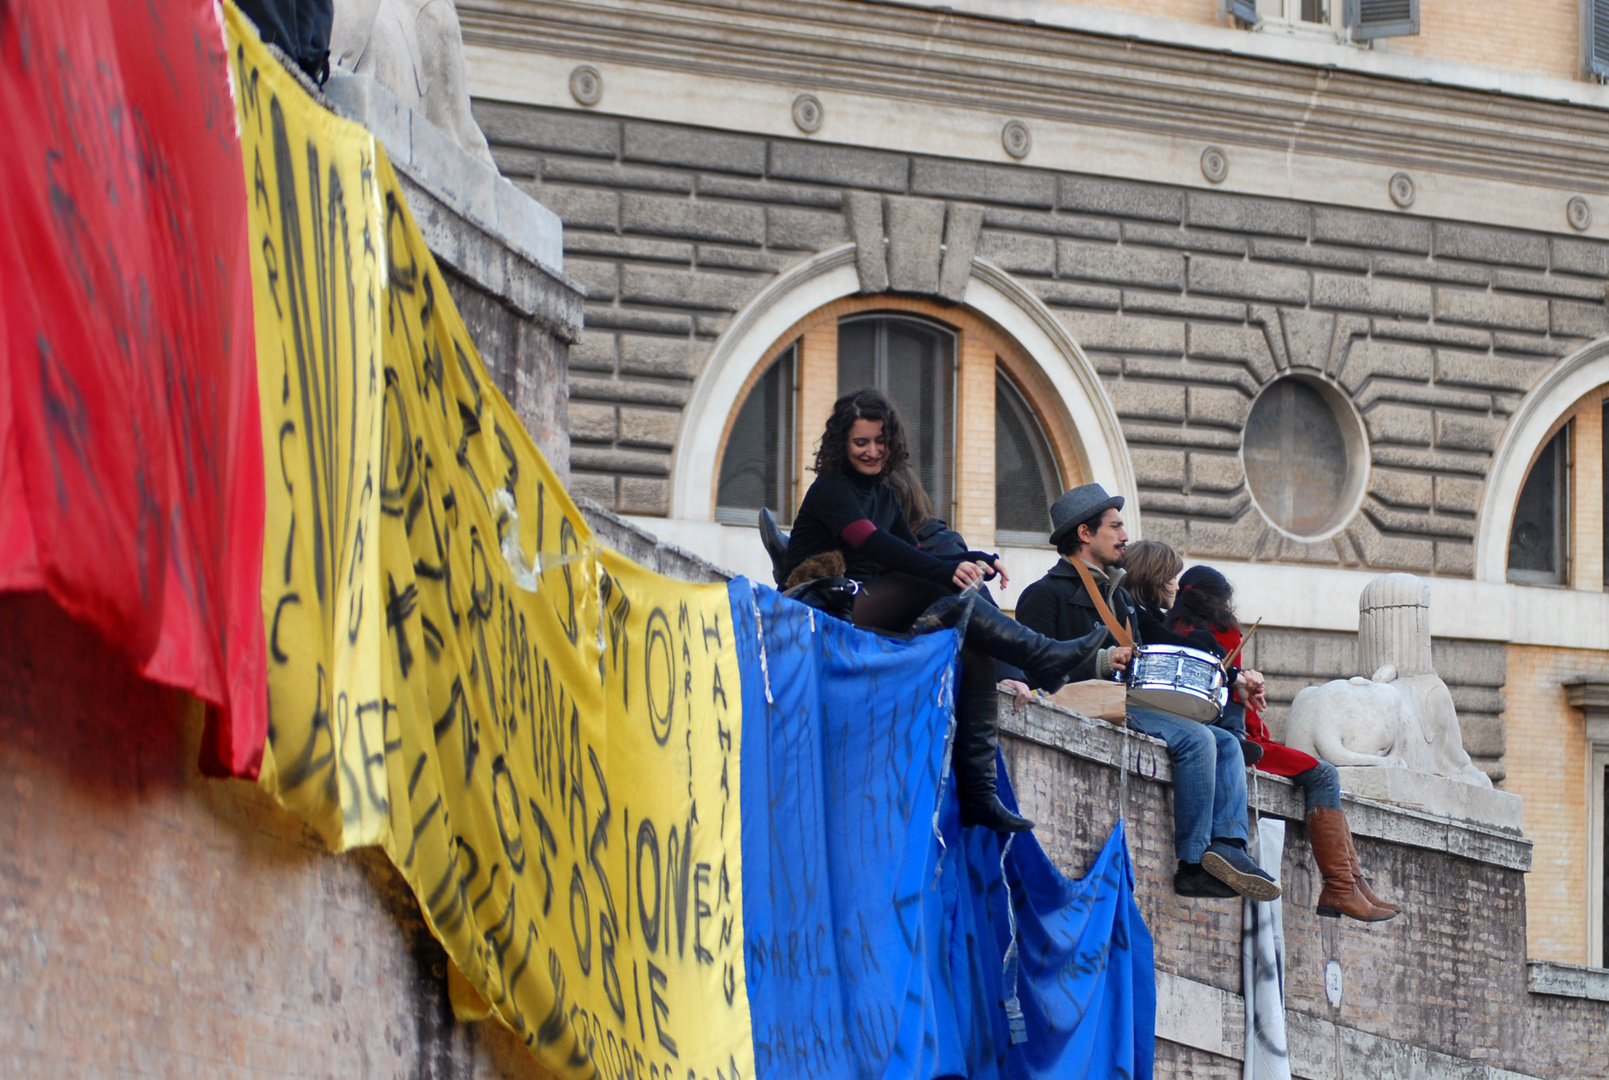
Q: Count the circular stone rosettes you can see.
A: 6